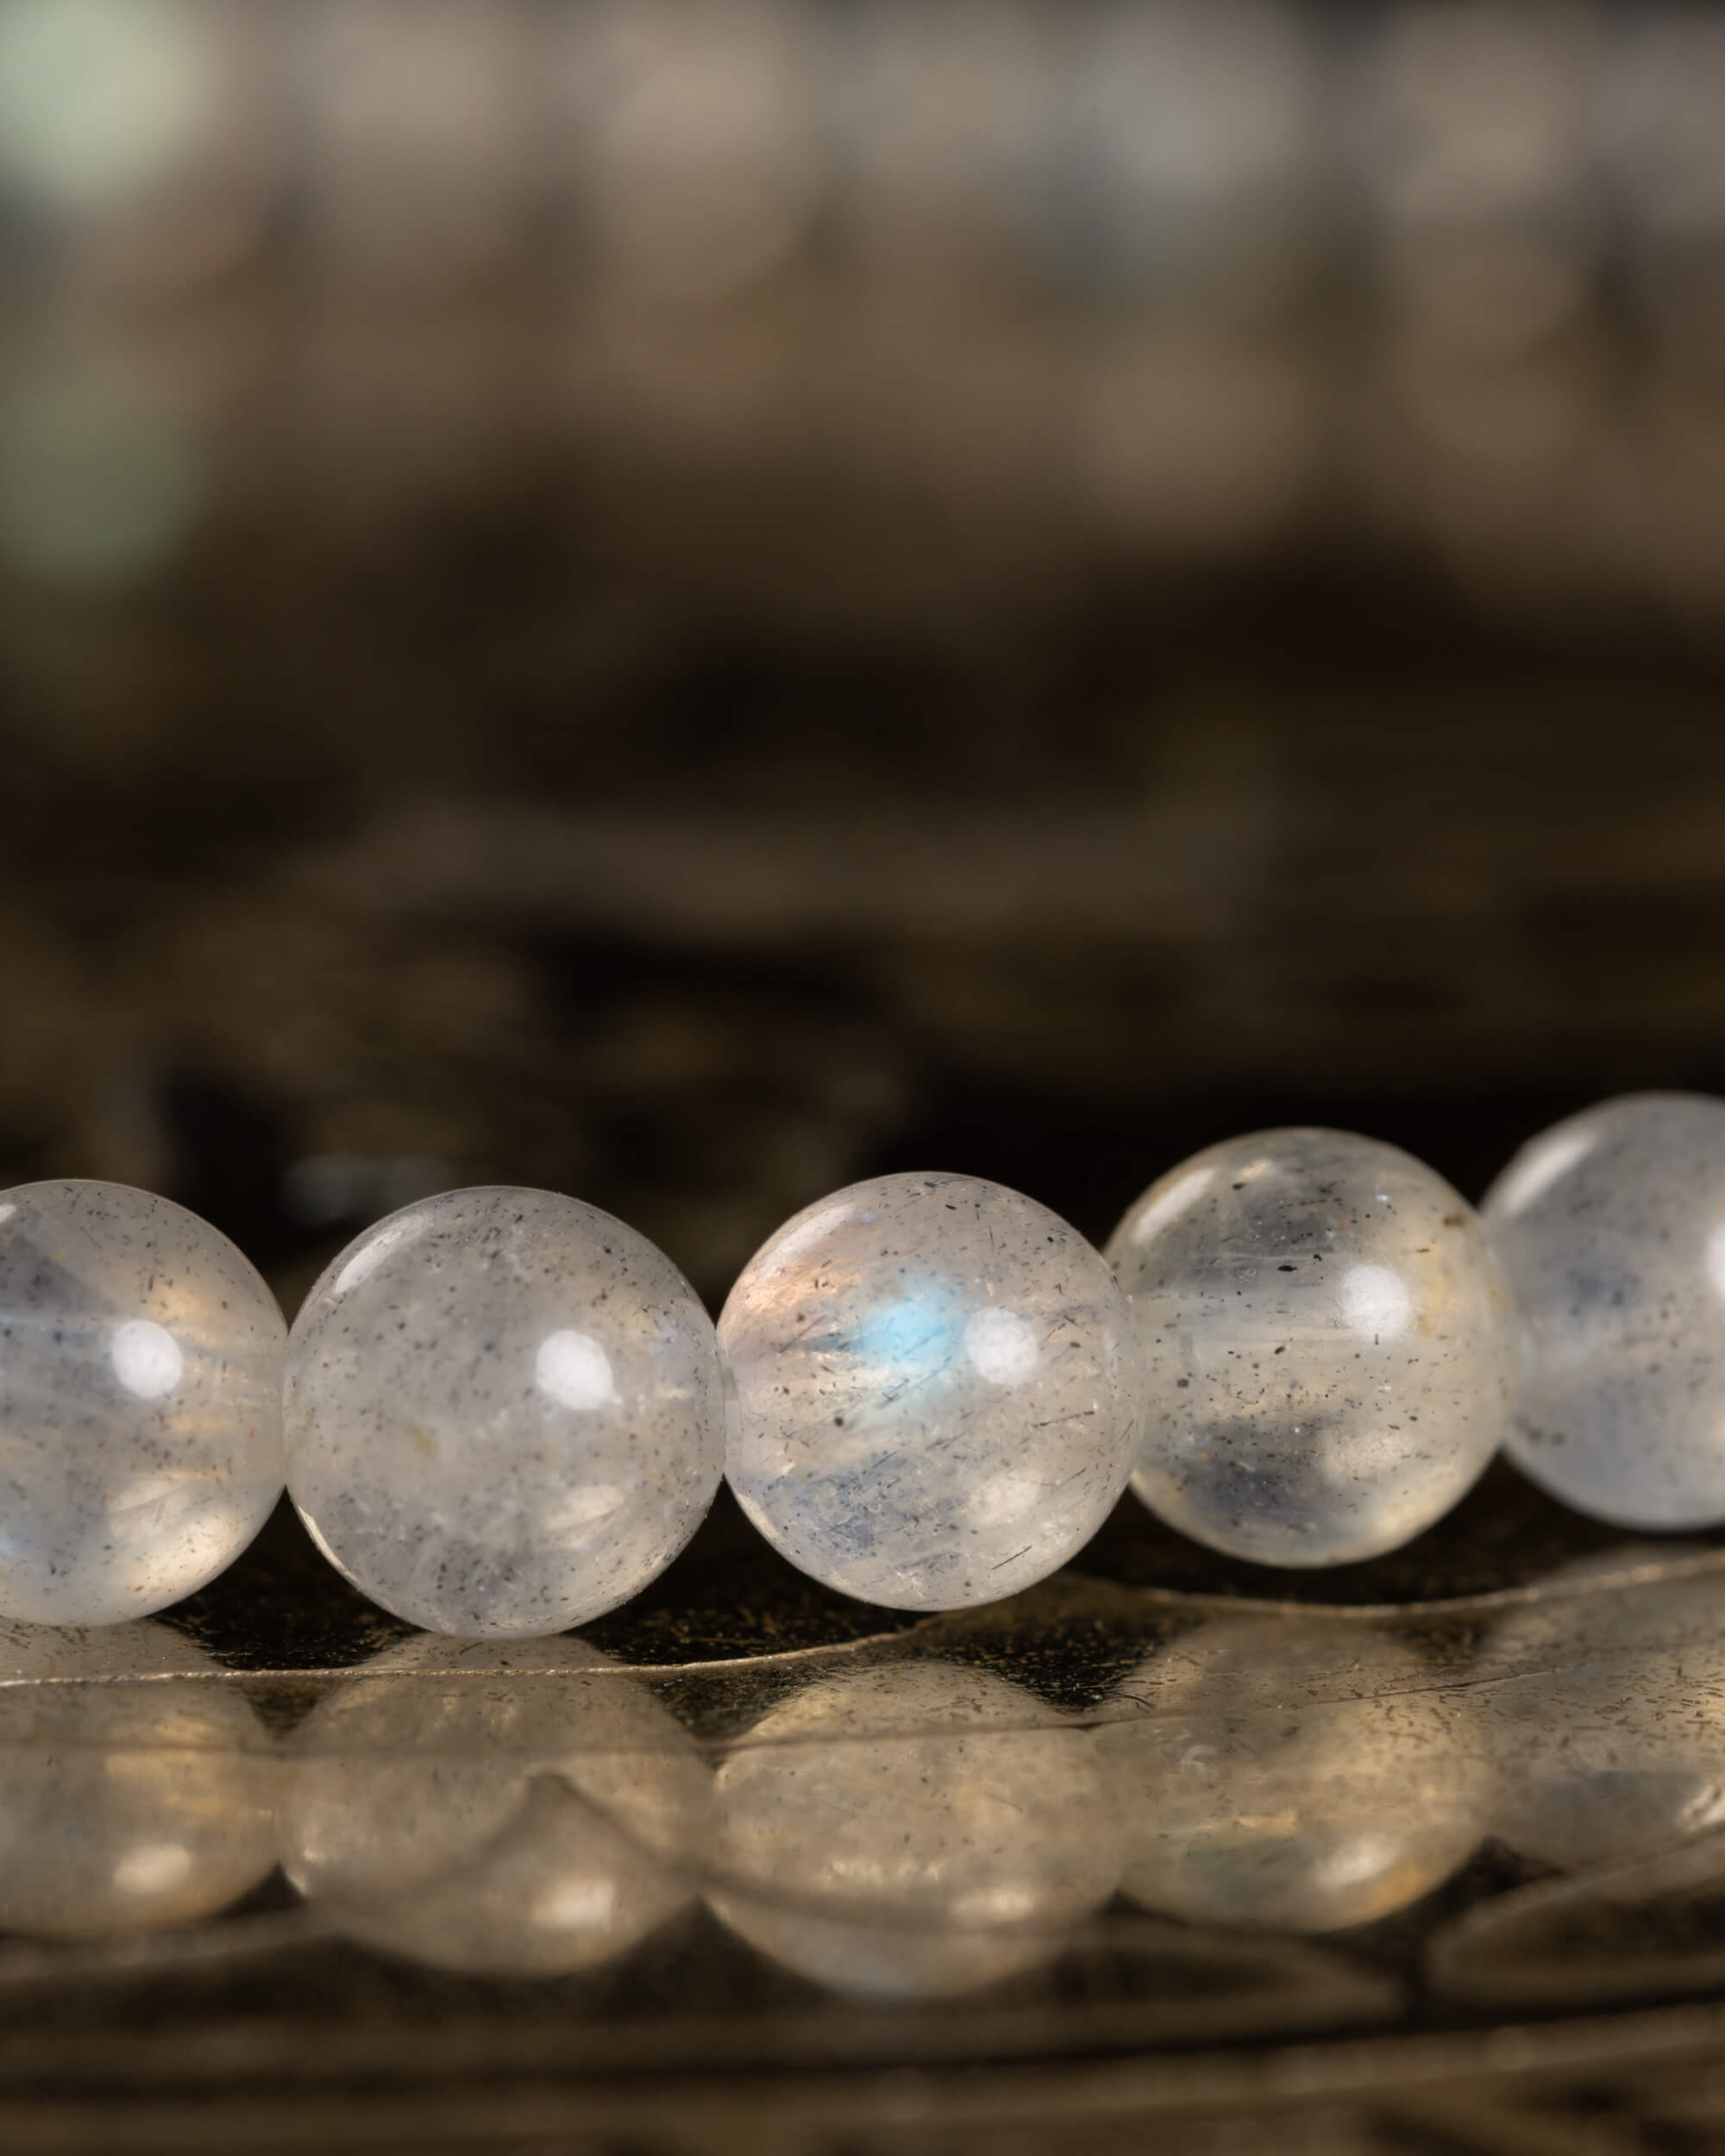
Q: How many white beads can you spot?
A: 5